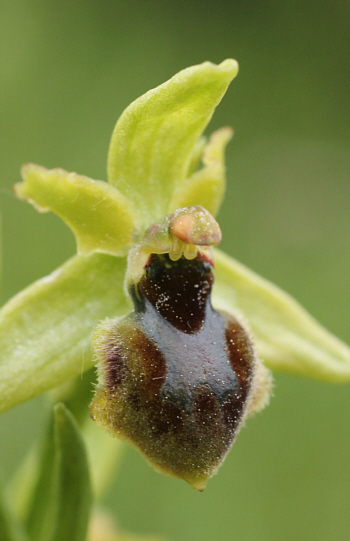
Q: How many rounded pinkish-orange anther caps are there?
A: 1